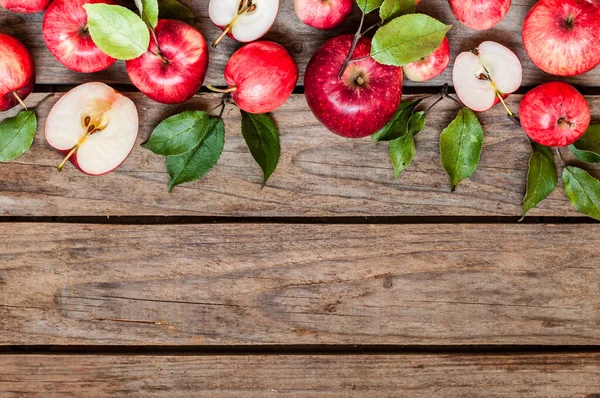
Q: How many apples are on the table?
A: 14